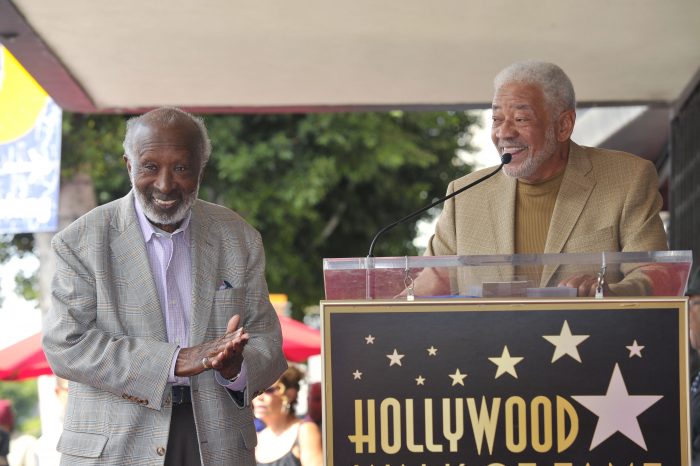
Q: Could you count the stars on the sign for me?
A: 10